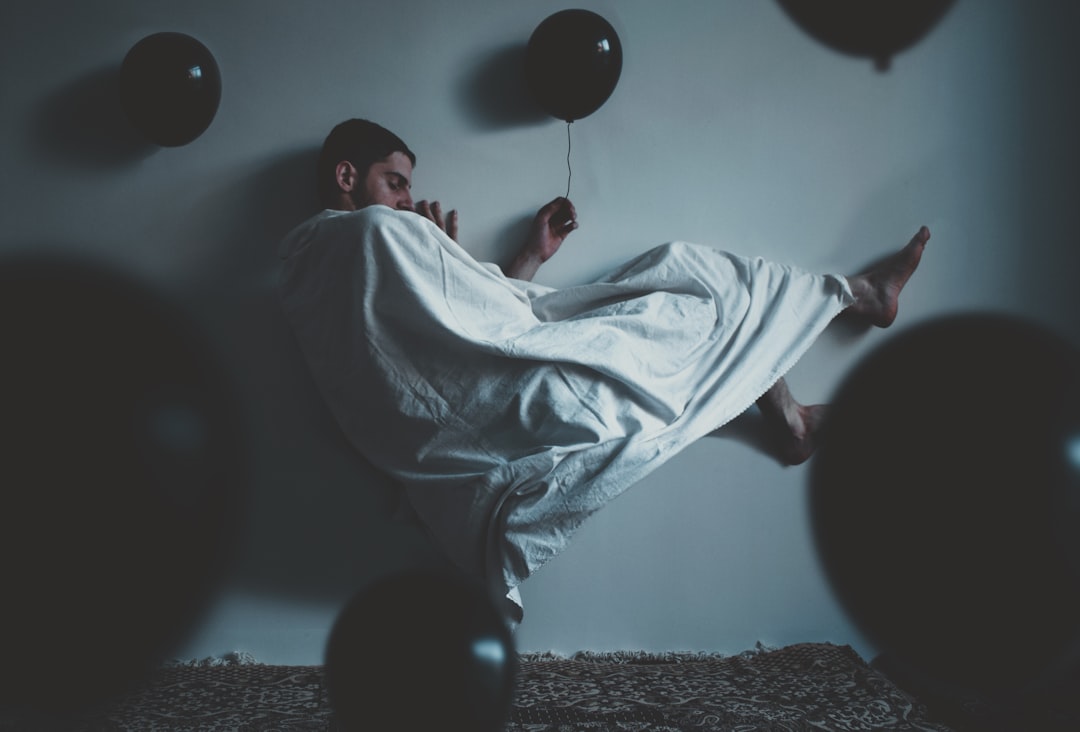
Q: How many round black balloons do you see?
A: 6